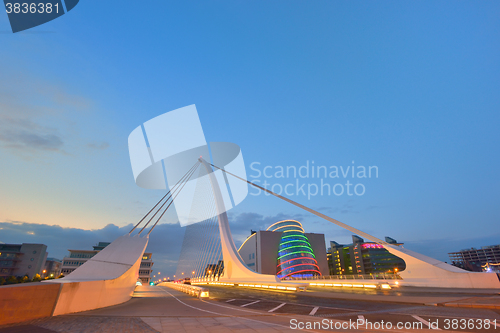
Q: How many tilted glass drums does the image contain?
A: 1